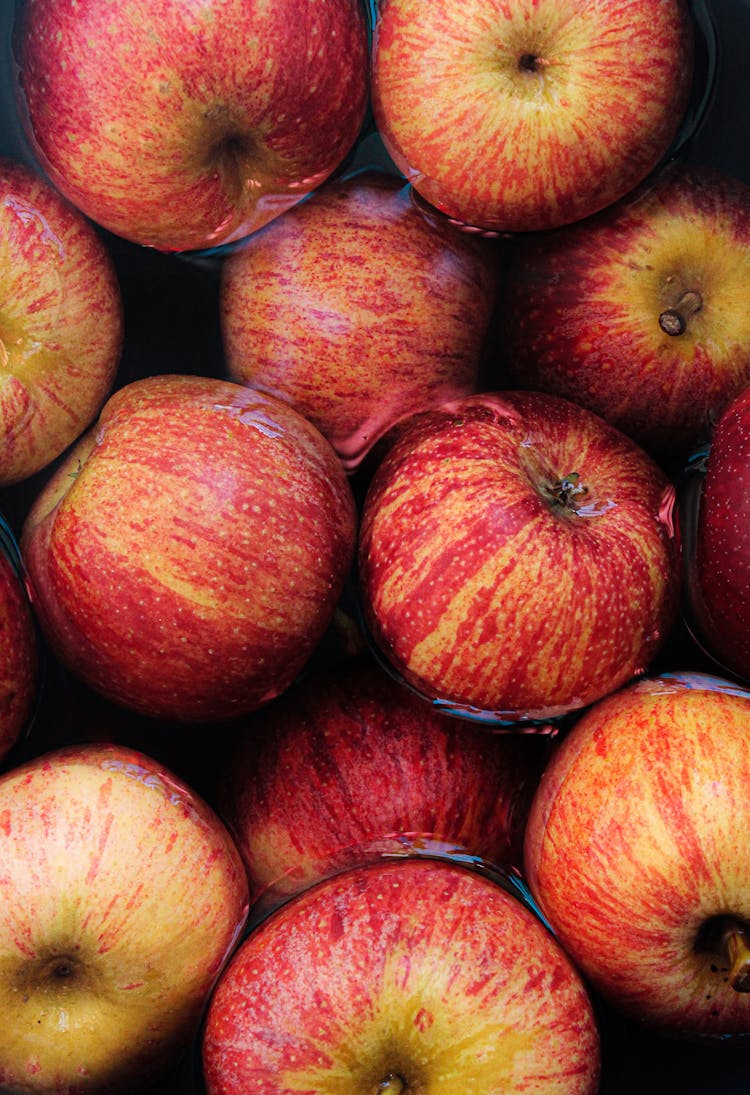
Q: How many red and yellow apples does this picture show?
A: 13